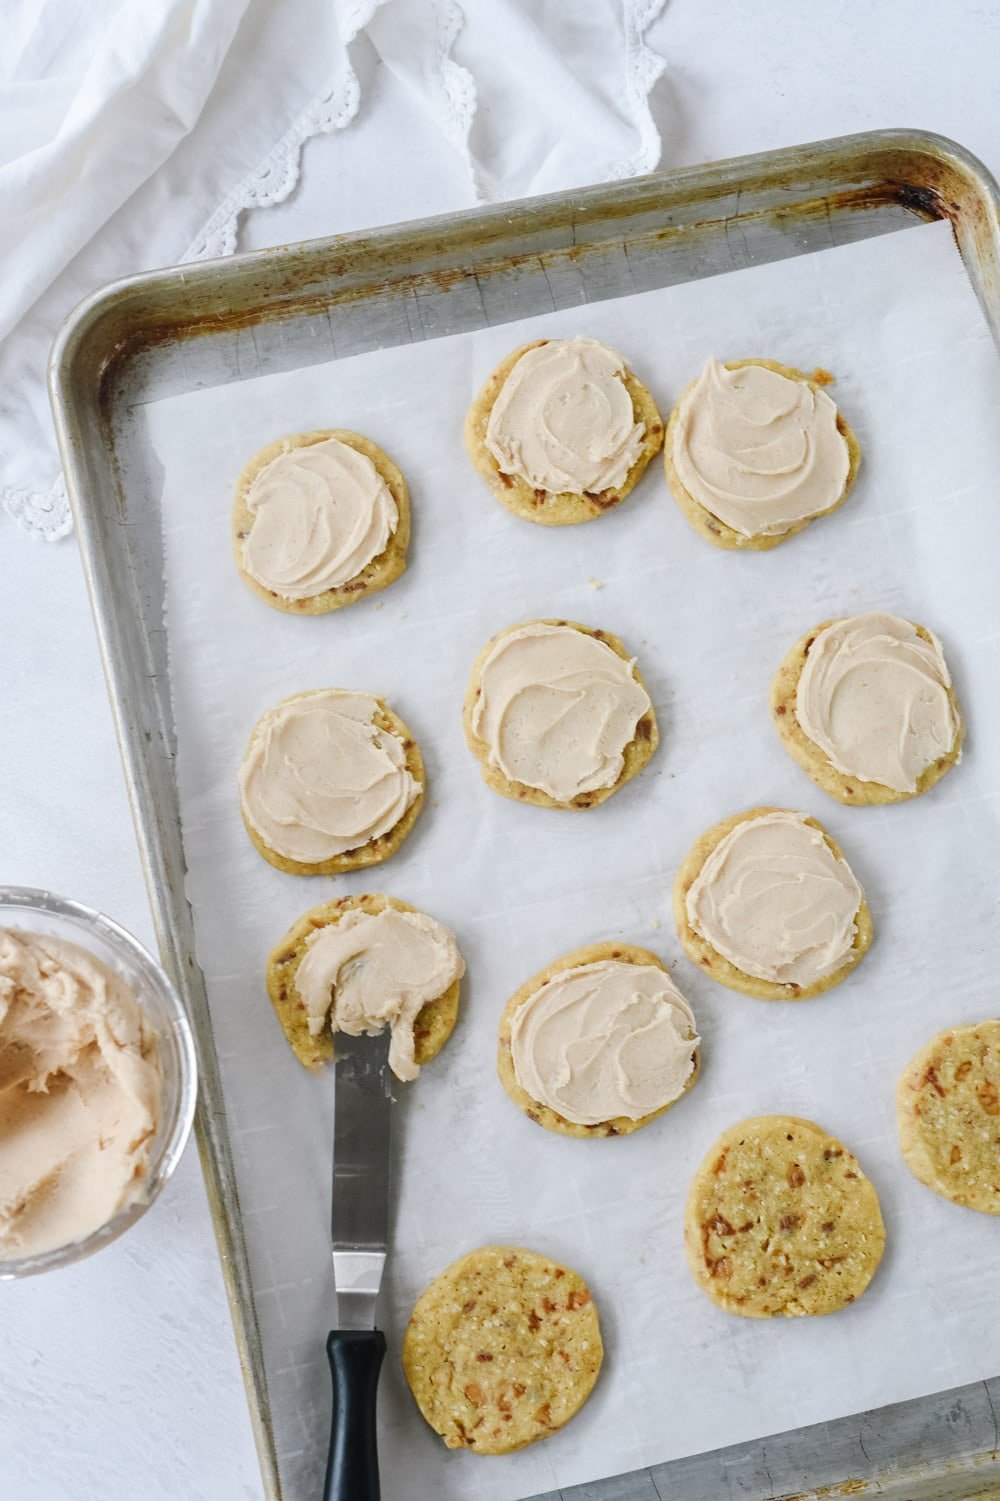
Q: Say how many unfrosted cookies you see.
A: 3